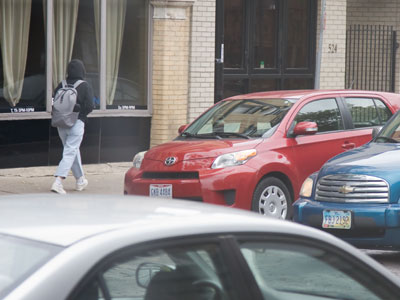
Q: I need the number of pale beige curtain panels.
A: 3